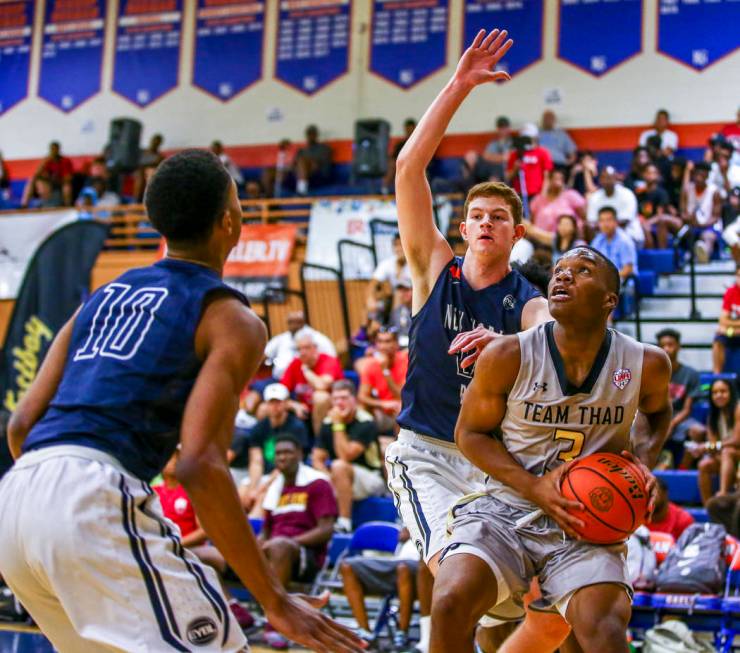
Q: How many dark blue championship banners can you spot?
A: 9